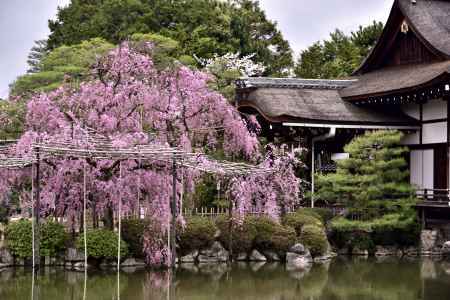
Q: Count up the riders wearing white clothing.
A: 0